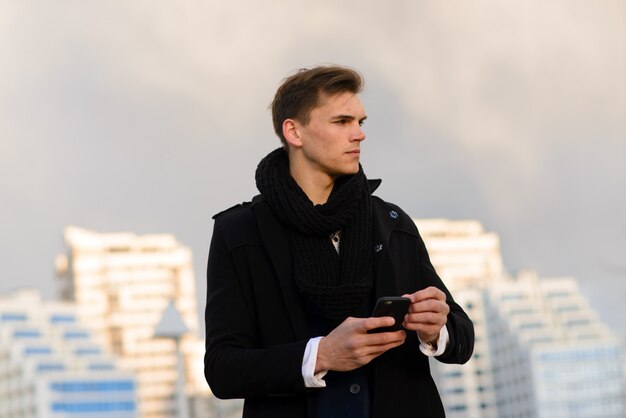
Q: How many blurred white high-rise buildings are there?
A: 4